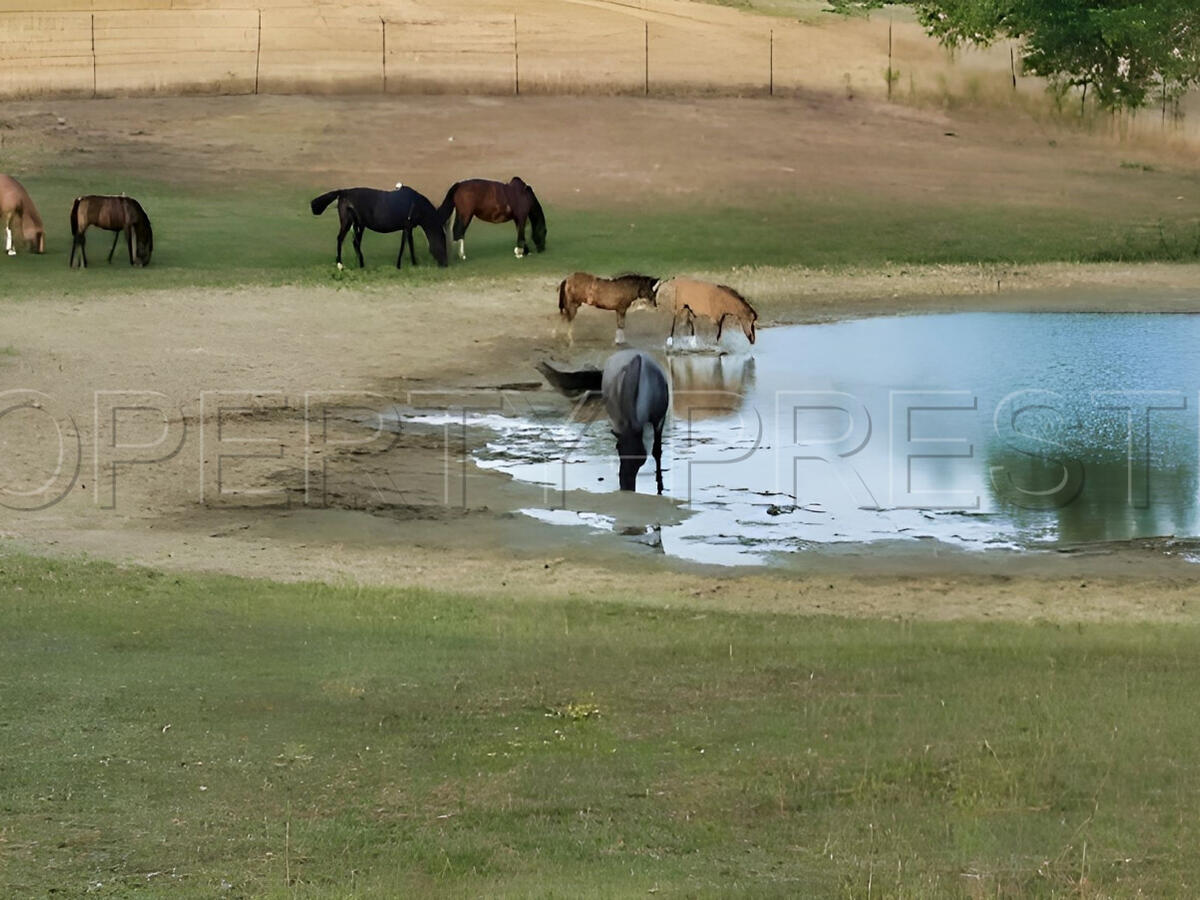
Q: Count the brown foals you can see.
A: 2